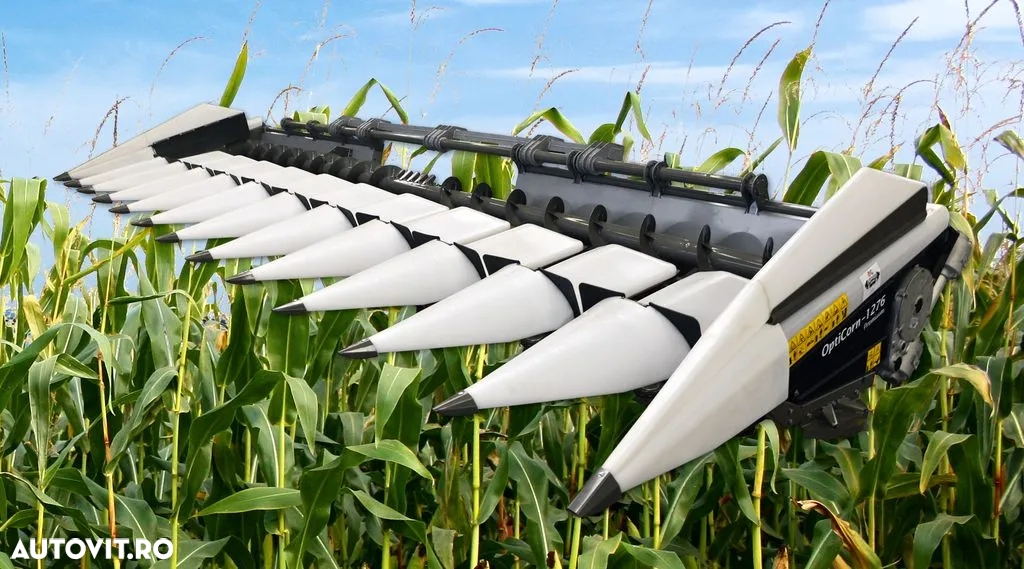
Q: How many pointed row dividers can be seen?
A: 13